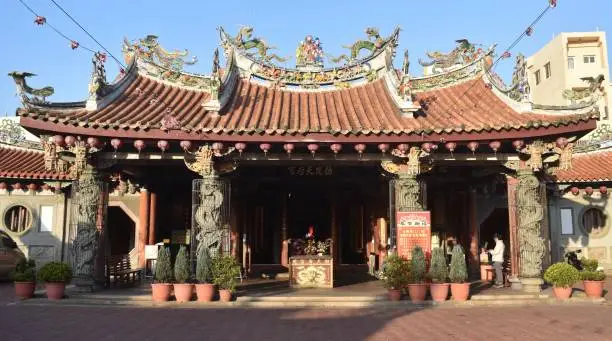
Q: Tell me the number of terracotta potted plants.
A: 12